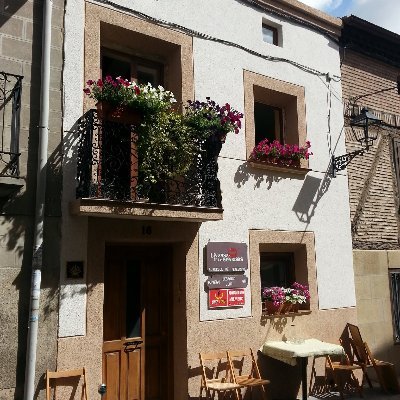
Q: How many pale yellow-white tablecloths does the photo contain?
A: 1